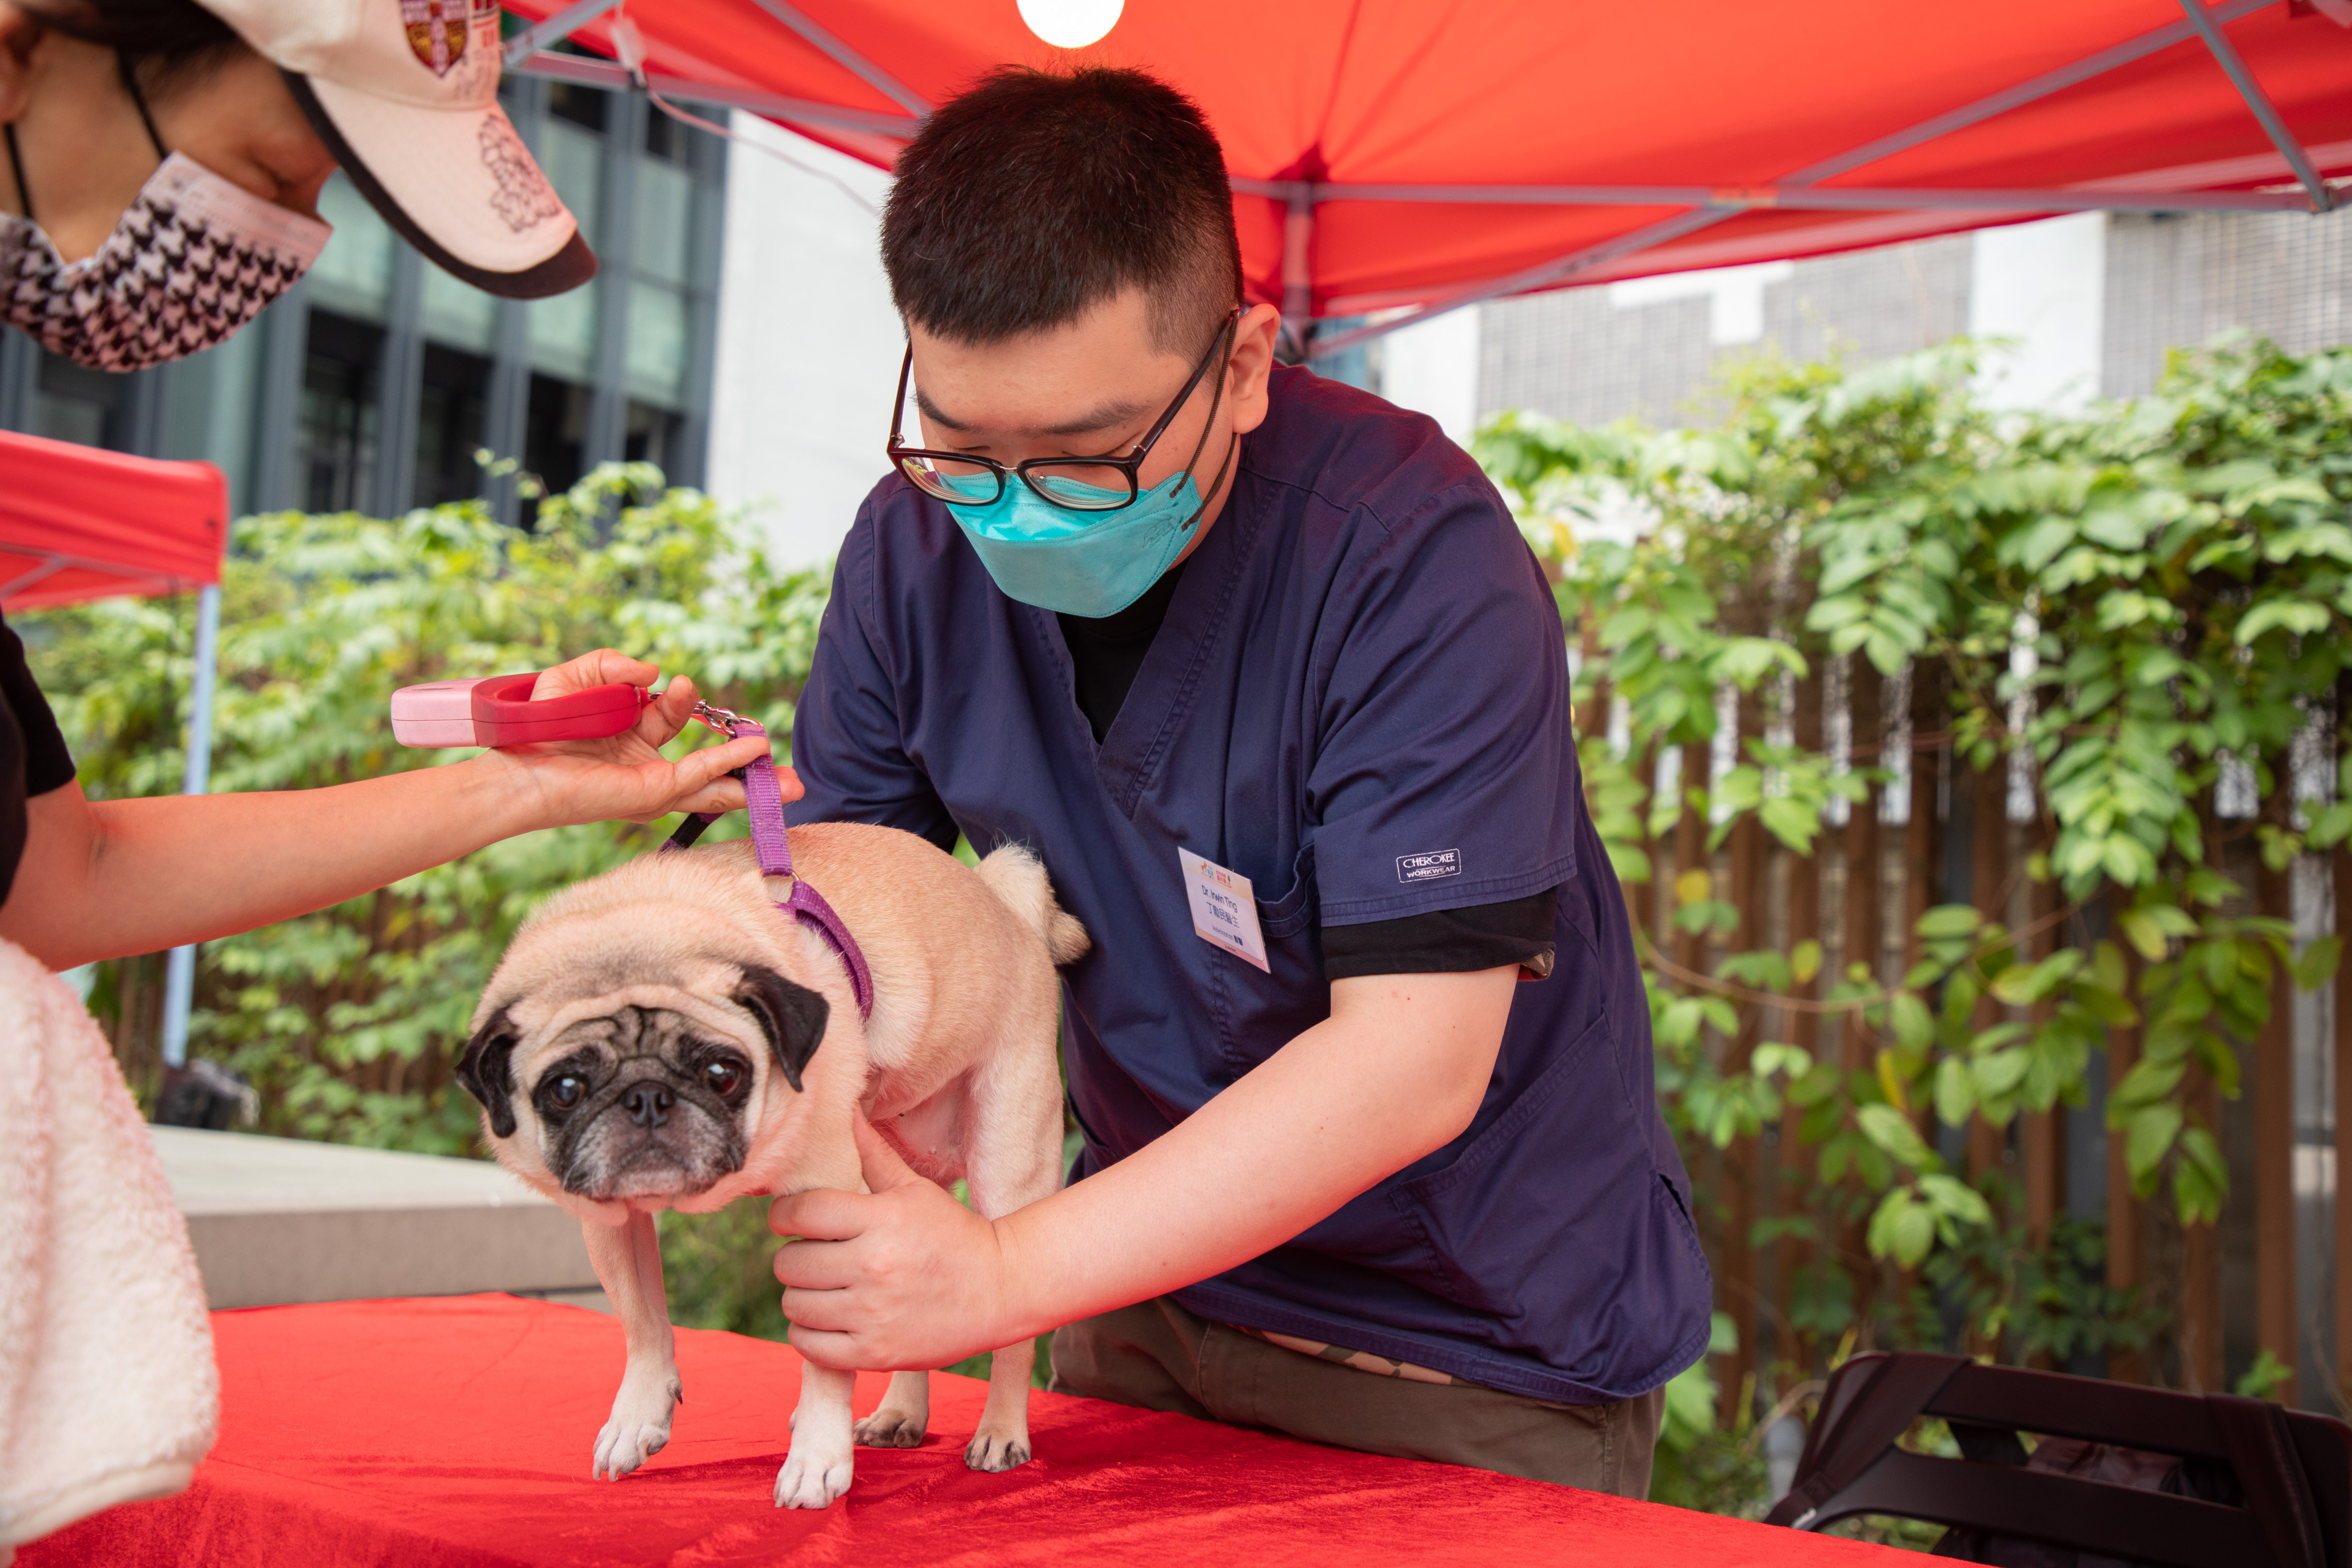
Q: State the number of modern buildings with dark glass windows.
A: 1